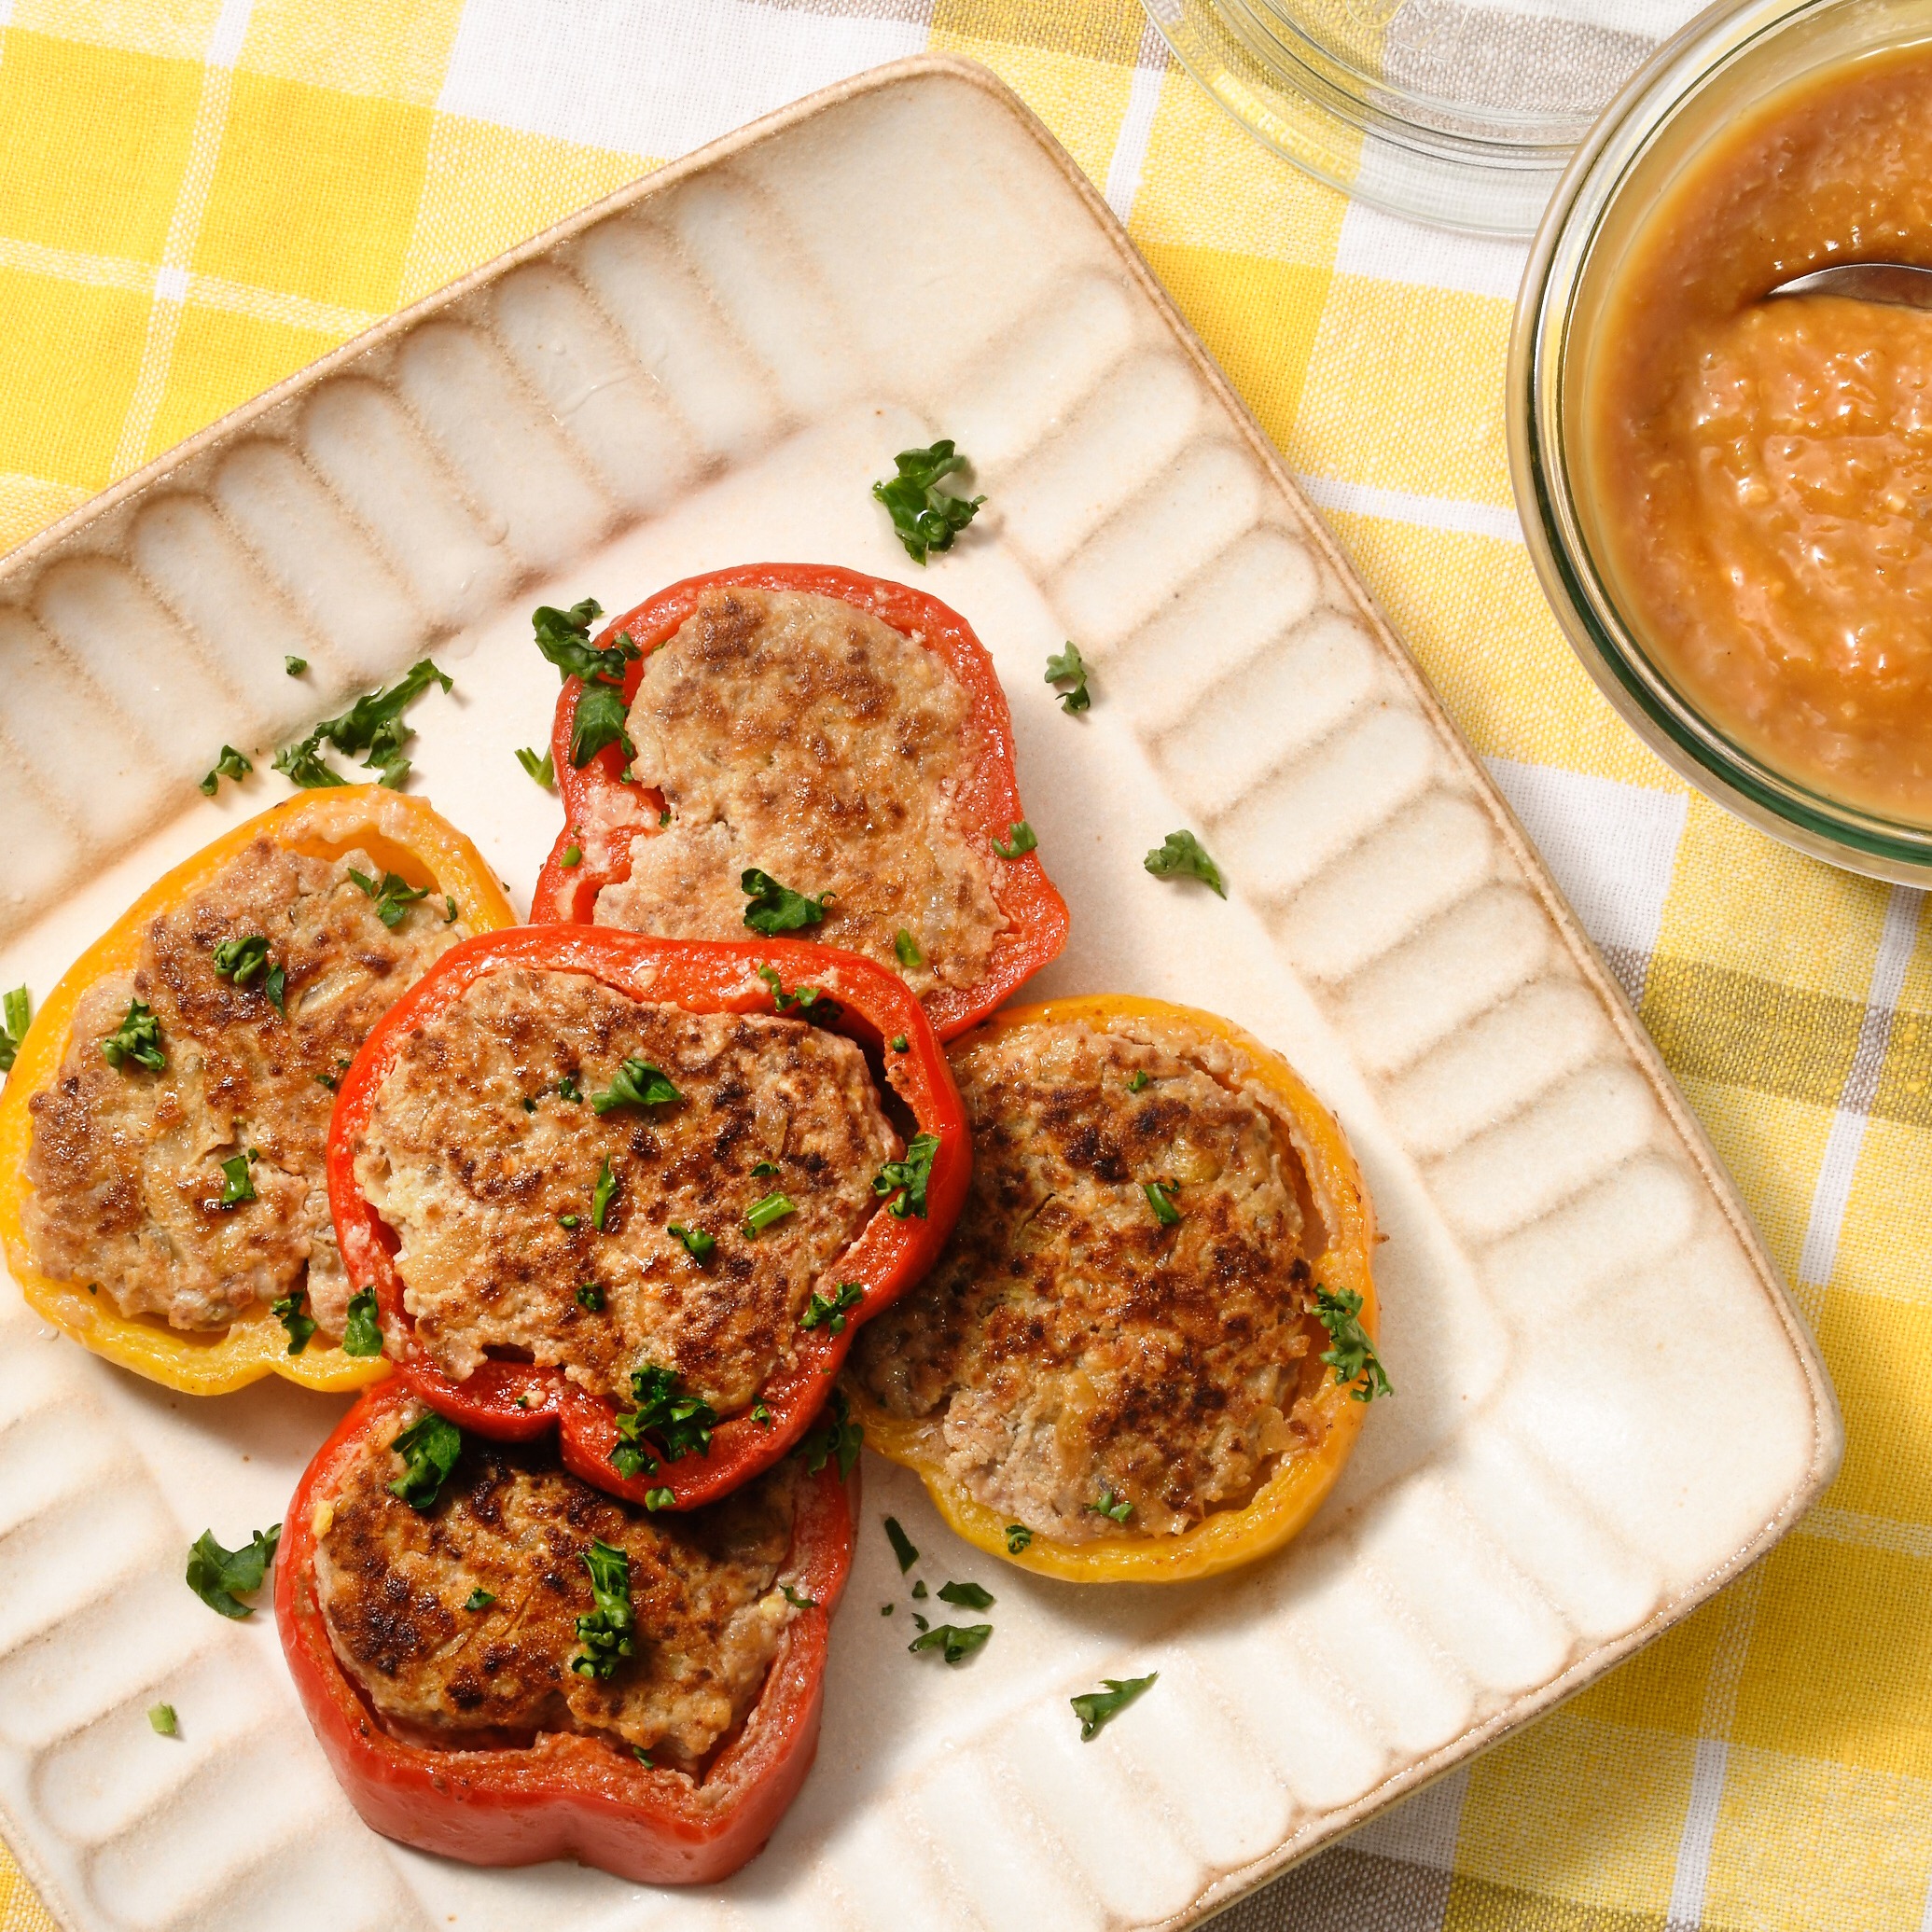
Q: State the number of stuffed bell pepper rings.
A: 5